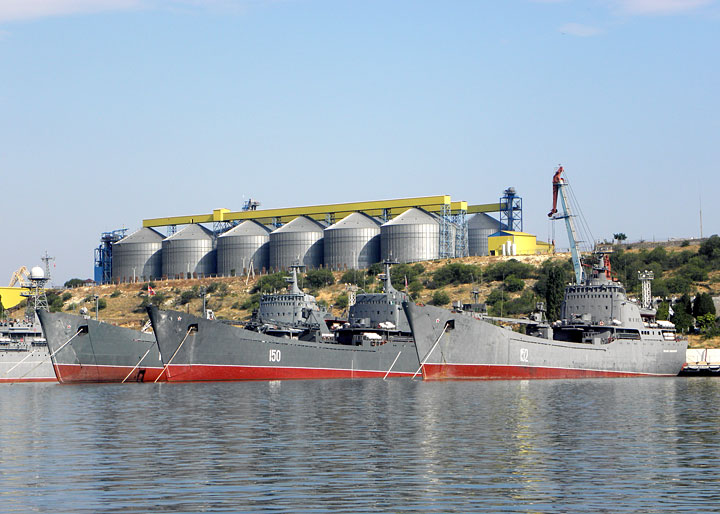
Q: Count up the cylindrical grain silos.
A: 7